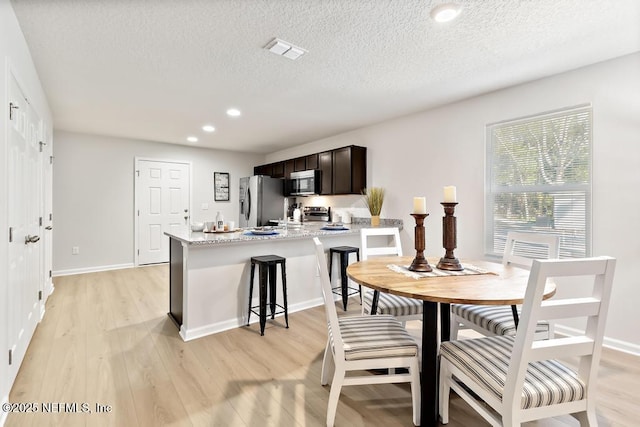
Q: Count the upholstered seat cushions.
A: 4